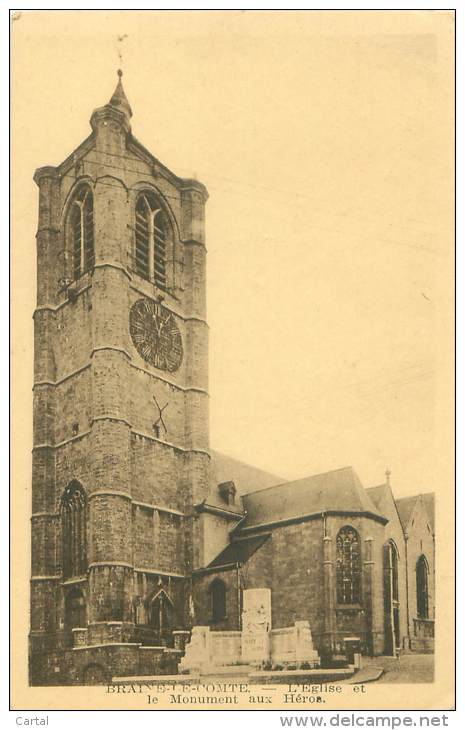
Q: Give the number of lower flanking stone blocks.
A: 2